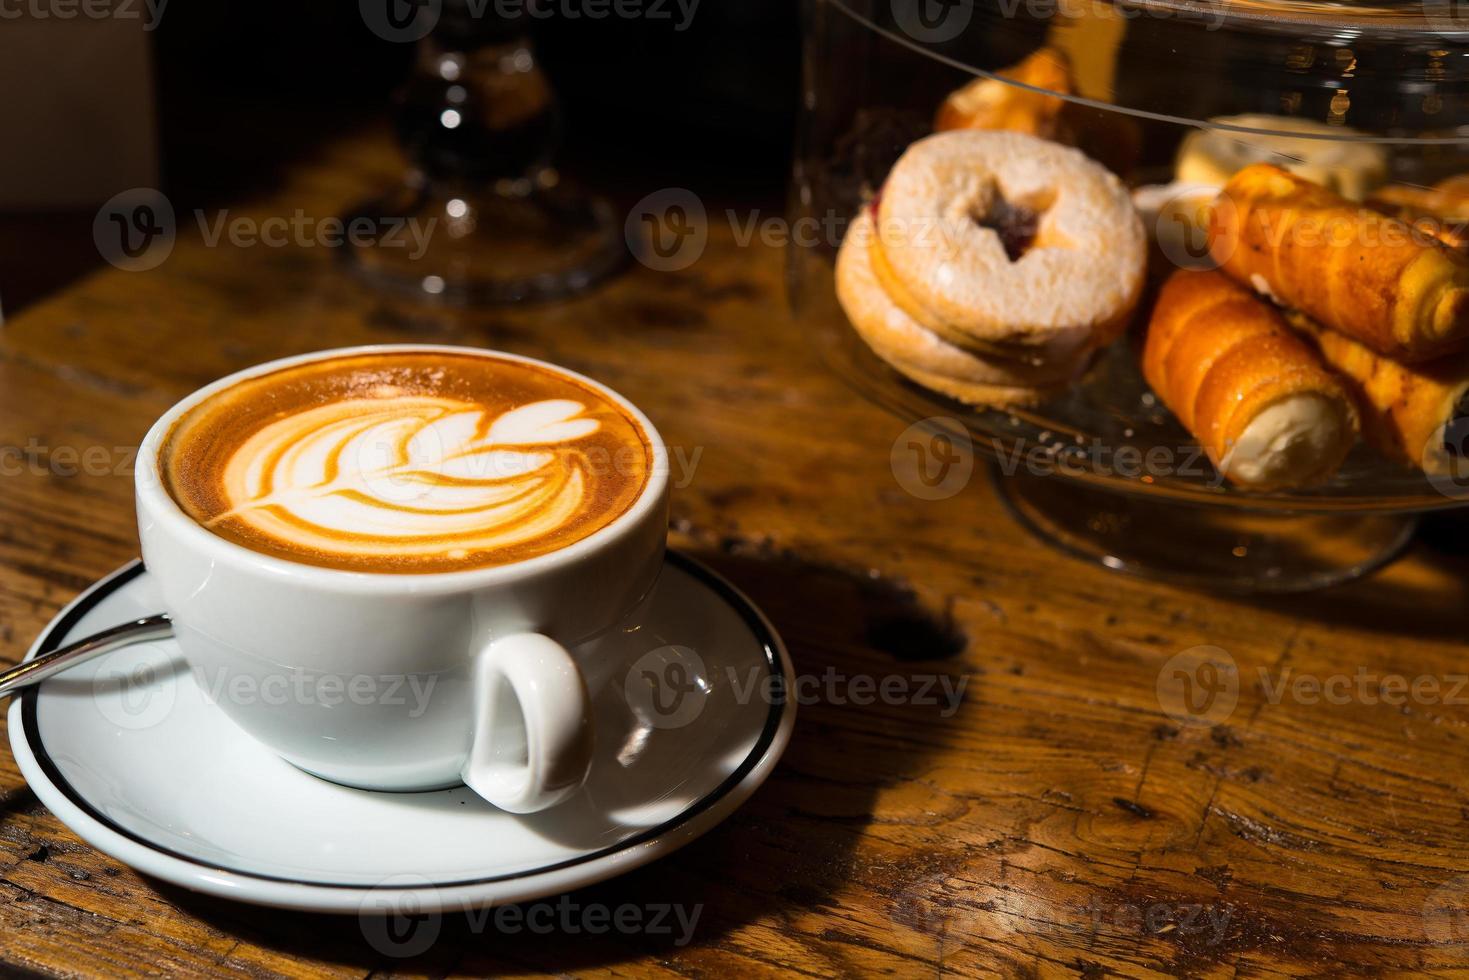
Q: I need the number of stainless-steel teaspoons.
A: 1